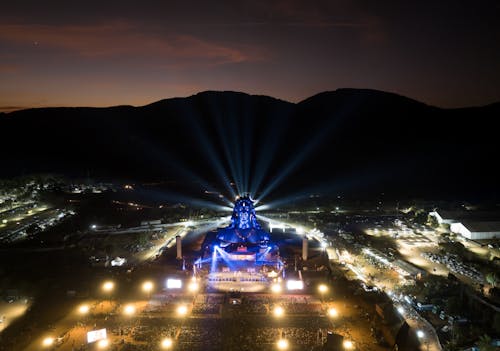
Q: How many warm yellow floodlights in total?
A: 15